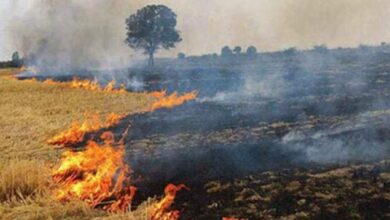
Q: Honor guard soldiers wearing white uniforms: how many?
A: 0